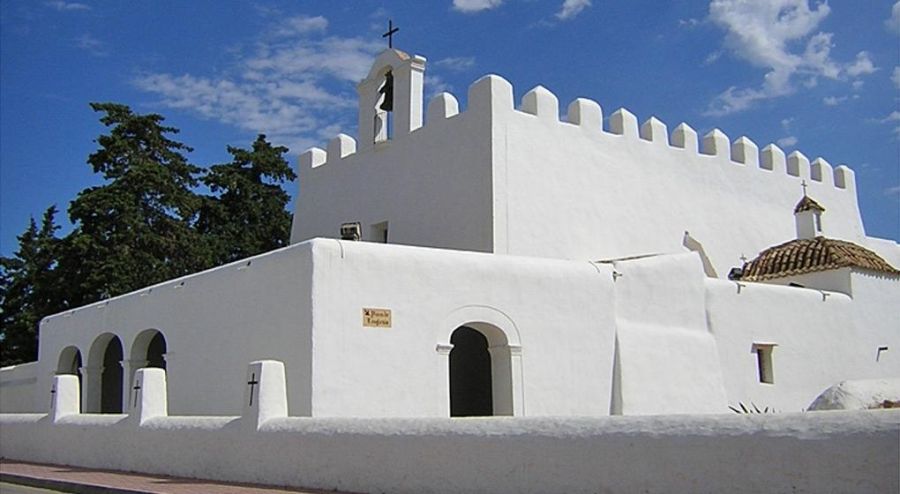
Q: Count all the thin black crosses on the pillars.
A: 3